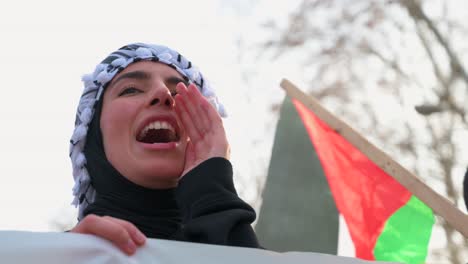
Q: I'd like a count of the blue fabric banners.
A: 0